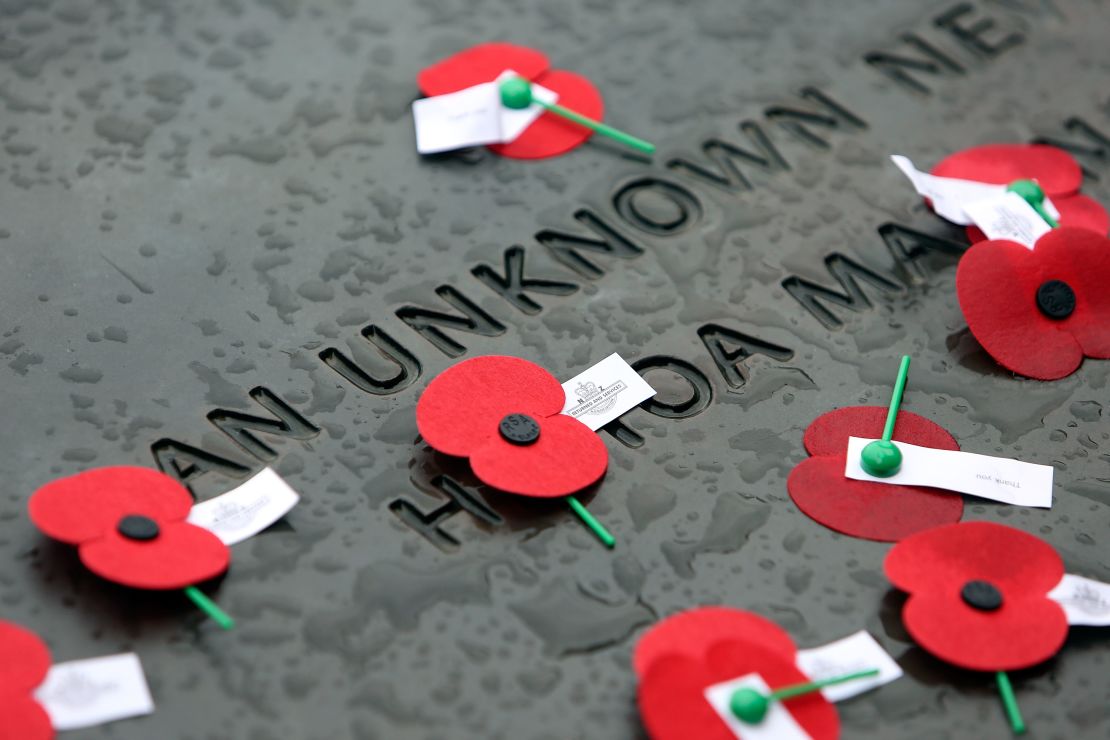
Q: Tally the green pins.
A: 7